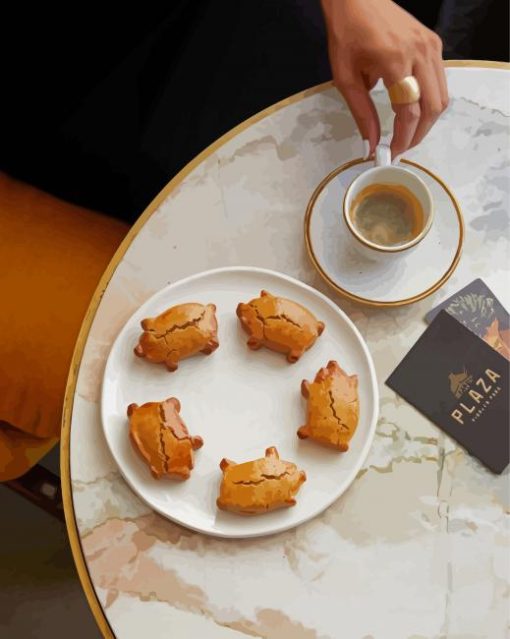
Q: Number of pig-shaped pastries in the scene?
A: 5